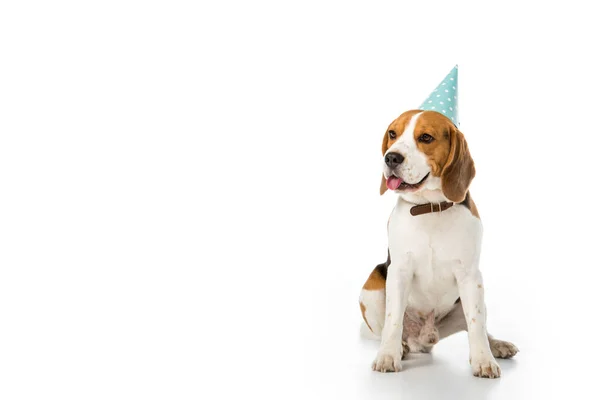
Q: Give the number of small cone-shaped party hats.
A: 1